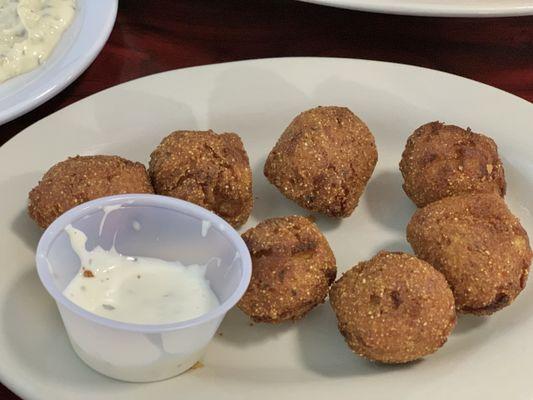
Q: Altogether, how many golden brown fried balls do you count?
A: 7